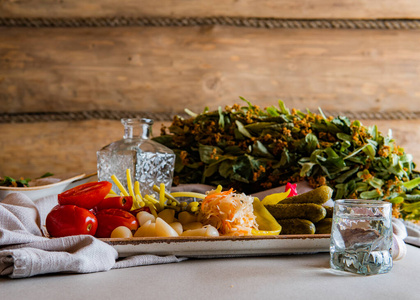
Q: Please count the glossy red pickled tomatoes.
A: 4